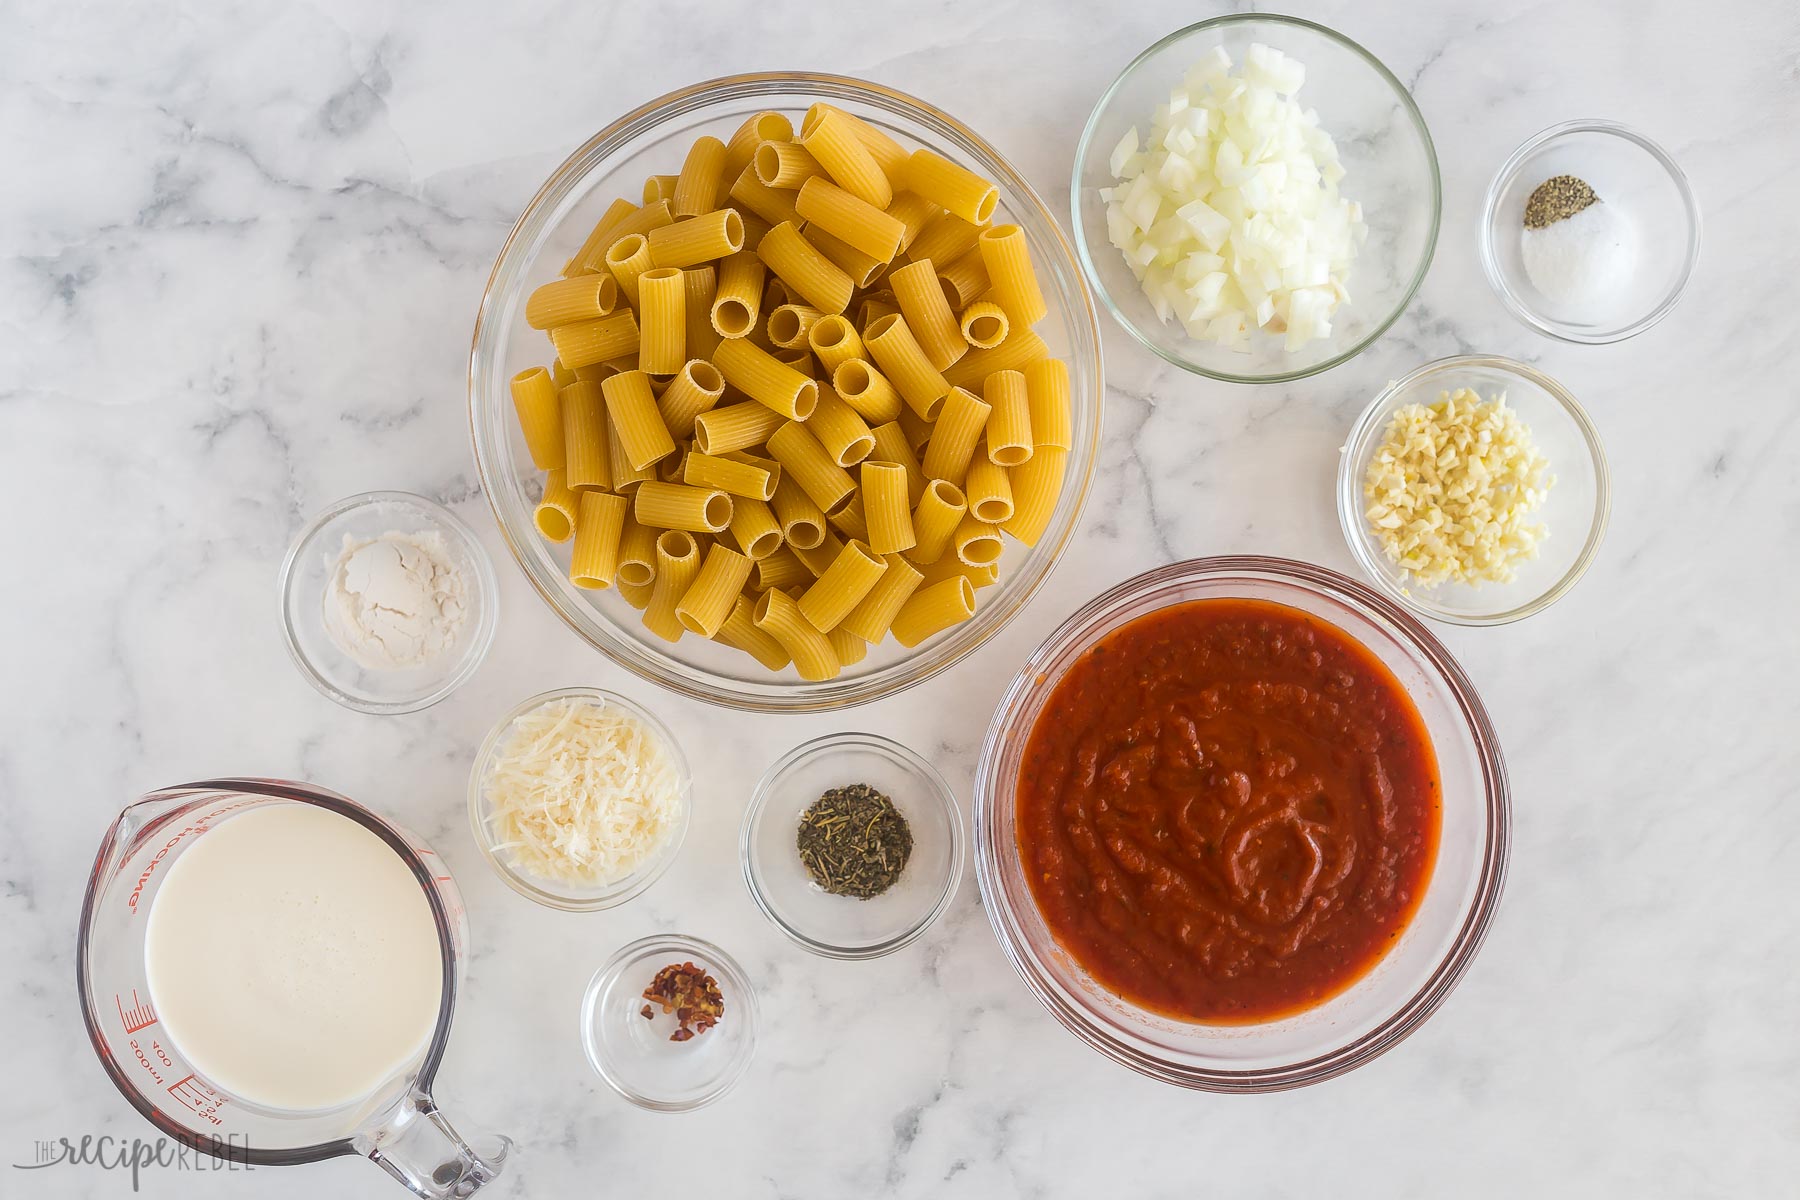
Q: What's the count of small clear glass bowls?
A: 6